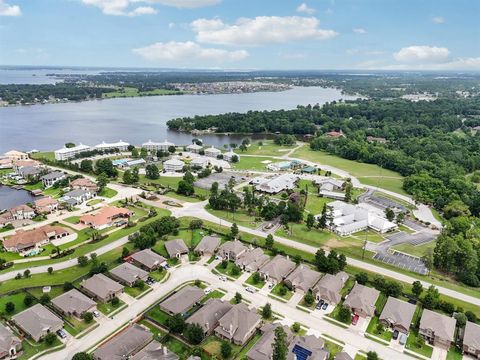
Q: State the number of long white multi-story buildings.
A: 3